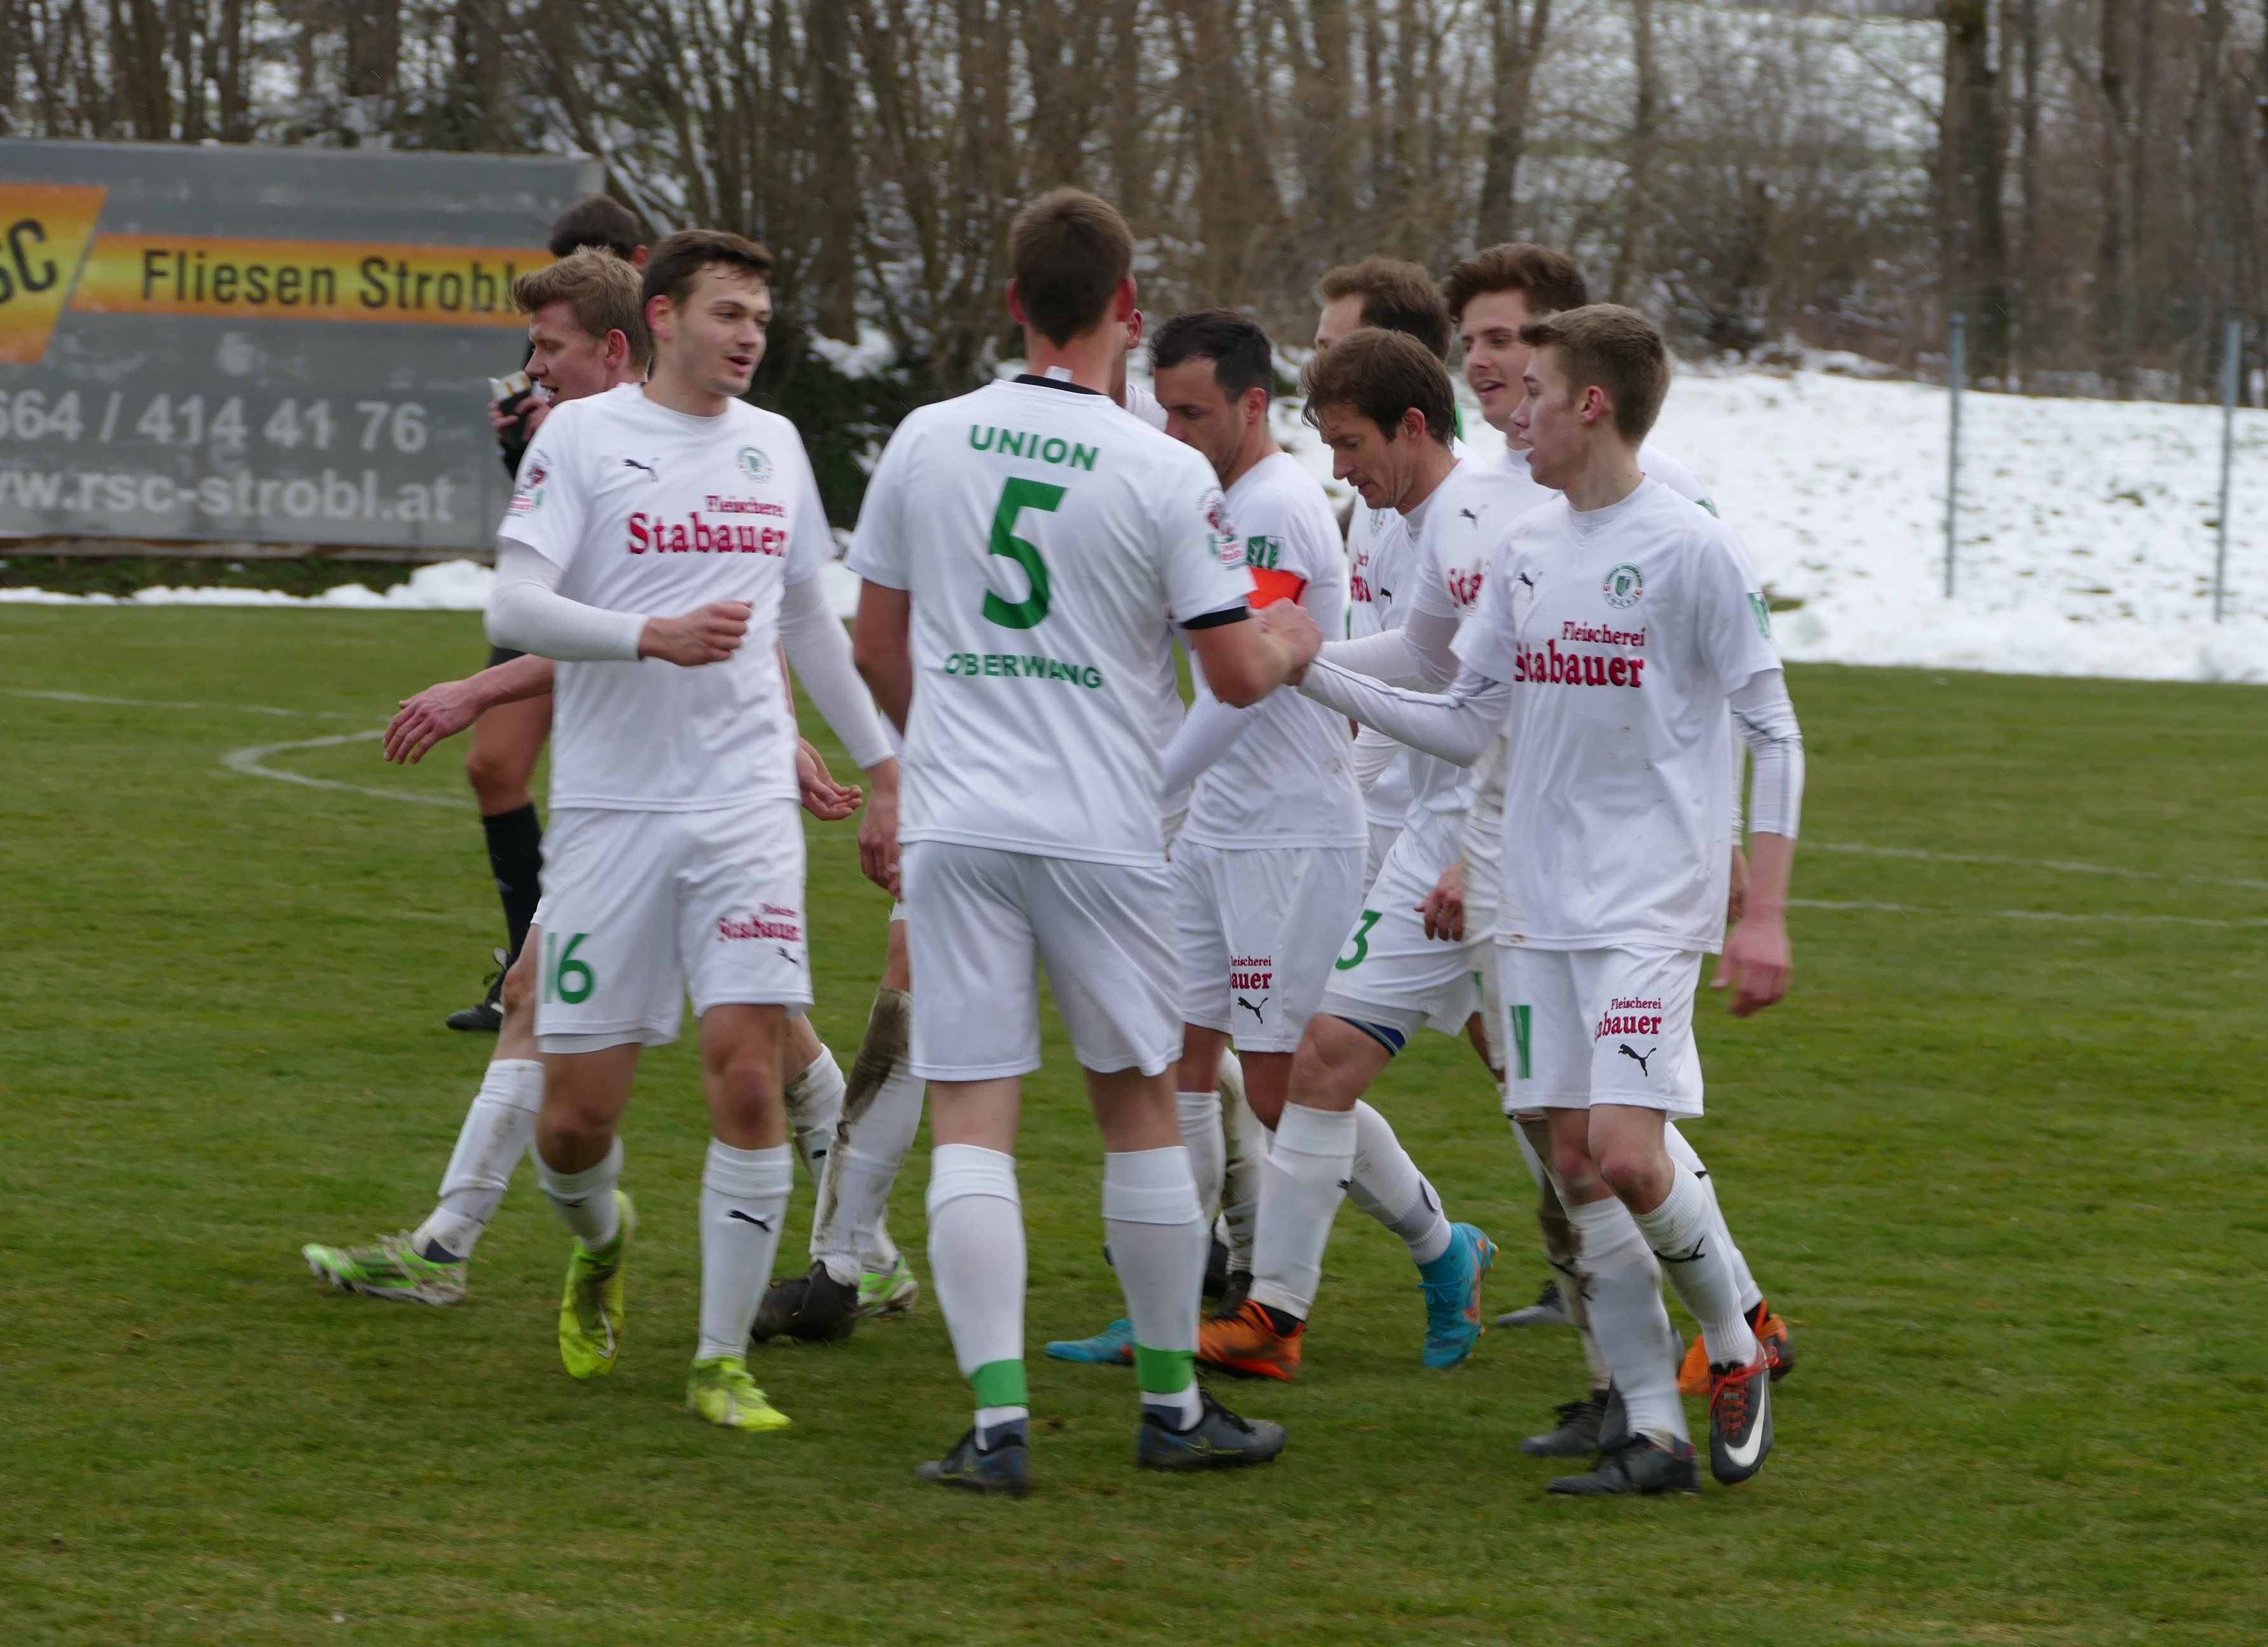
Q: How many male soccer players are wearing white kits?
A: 9